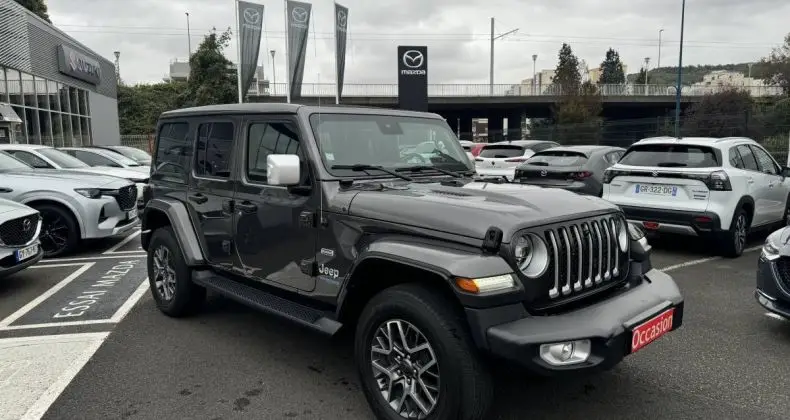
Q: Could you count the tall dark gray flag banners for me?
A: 3